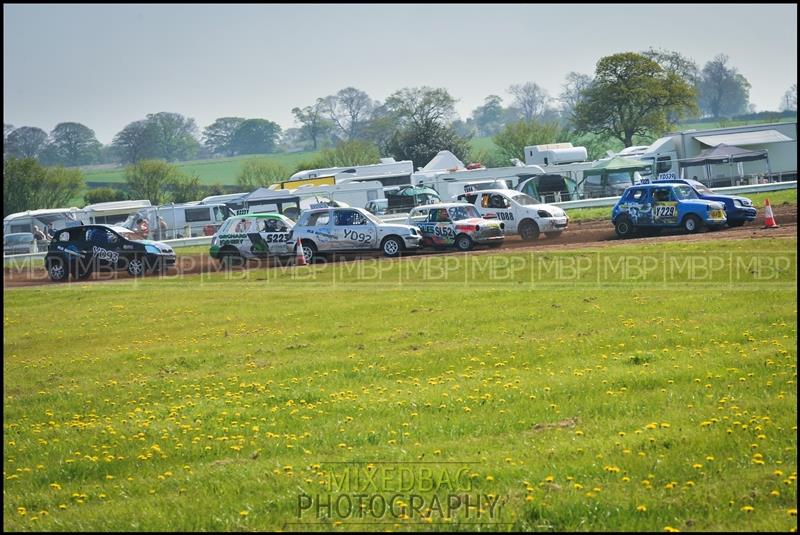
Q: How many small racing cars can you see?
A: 7